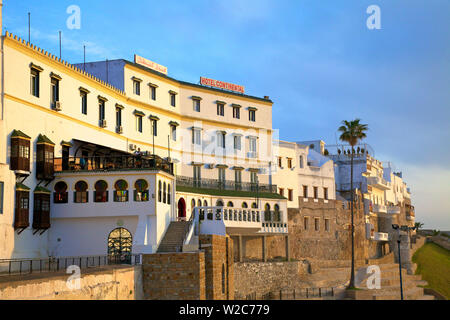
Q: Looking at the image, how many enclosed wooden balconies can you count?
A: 4